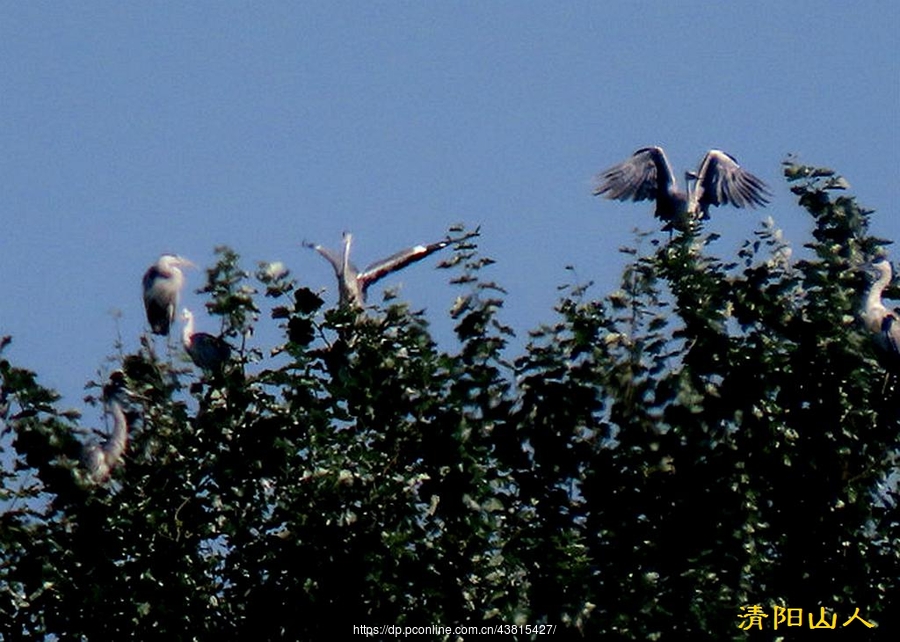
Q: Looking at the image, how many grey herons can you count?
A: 6